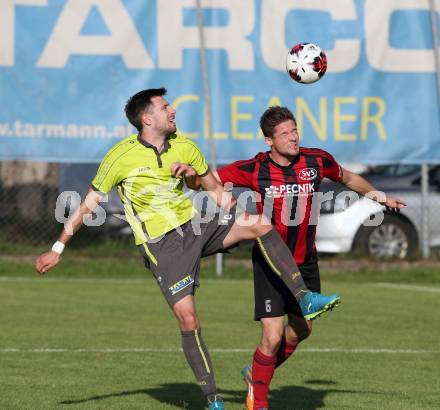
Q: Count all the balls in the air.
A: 1